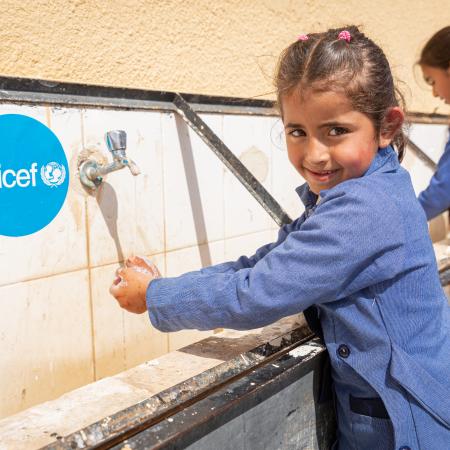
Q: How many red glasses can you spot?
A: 0